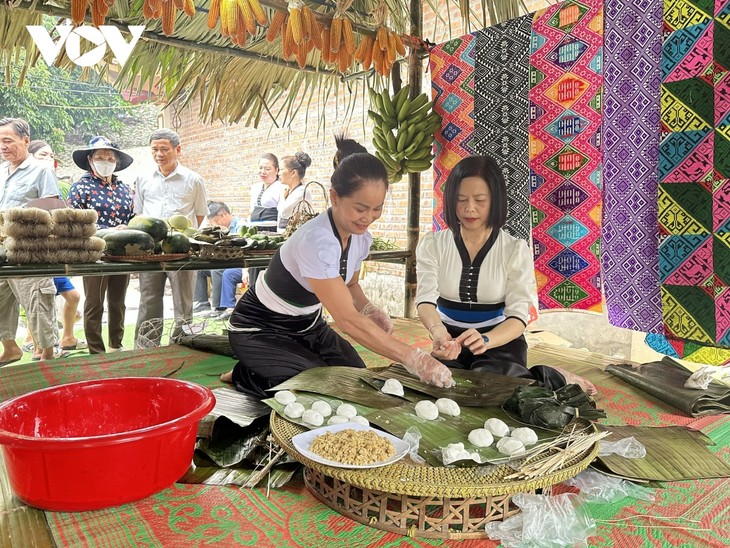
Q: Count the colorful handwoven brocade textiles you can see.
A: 5